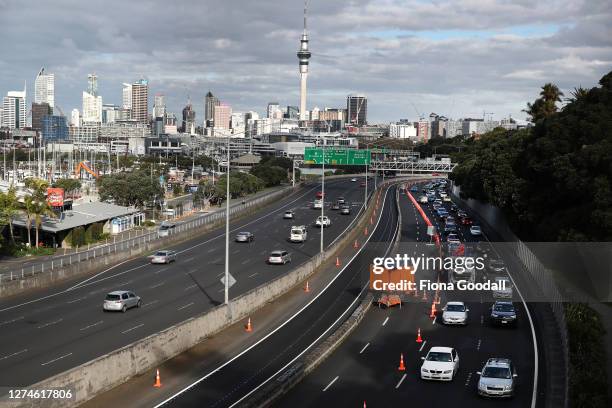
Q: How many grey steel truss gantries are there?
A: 1